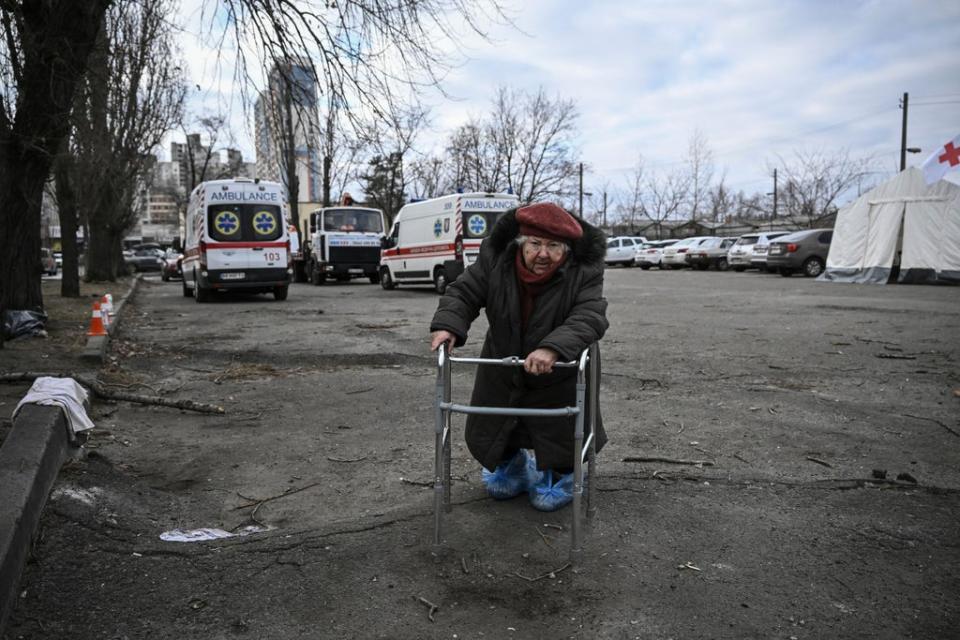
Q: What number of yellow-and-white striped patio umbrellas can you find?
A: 0